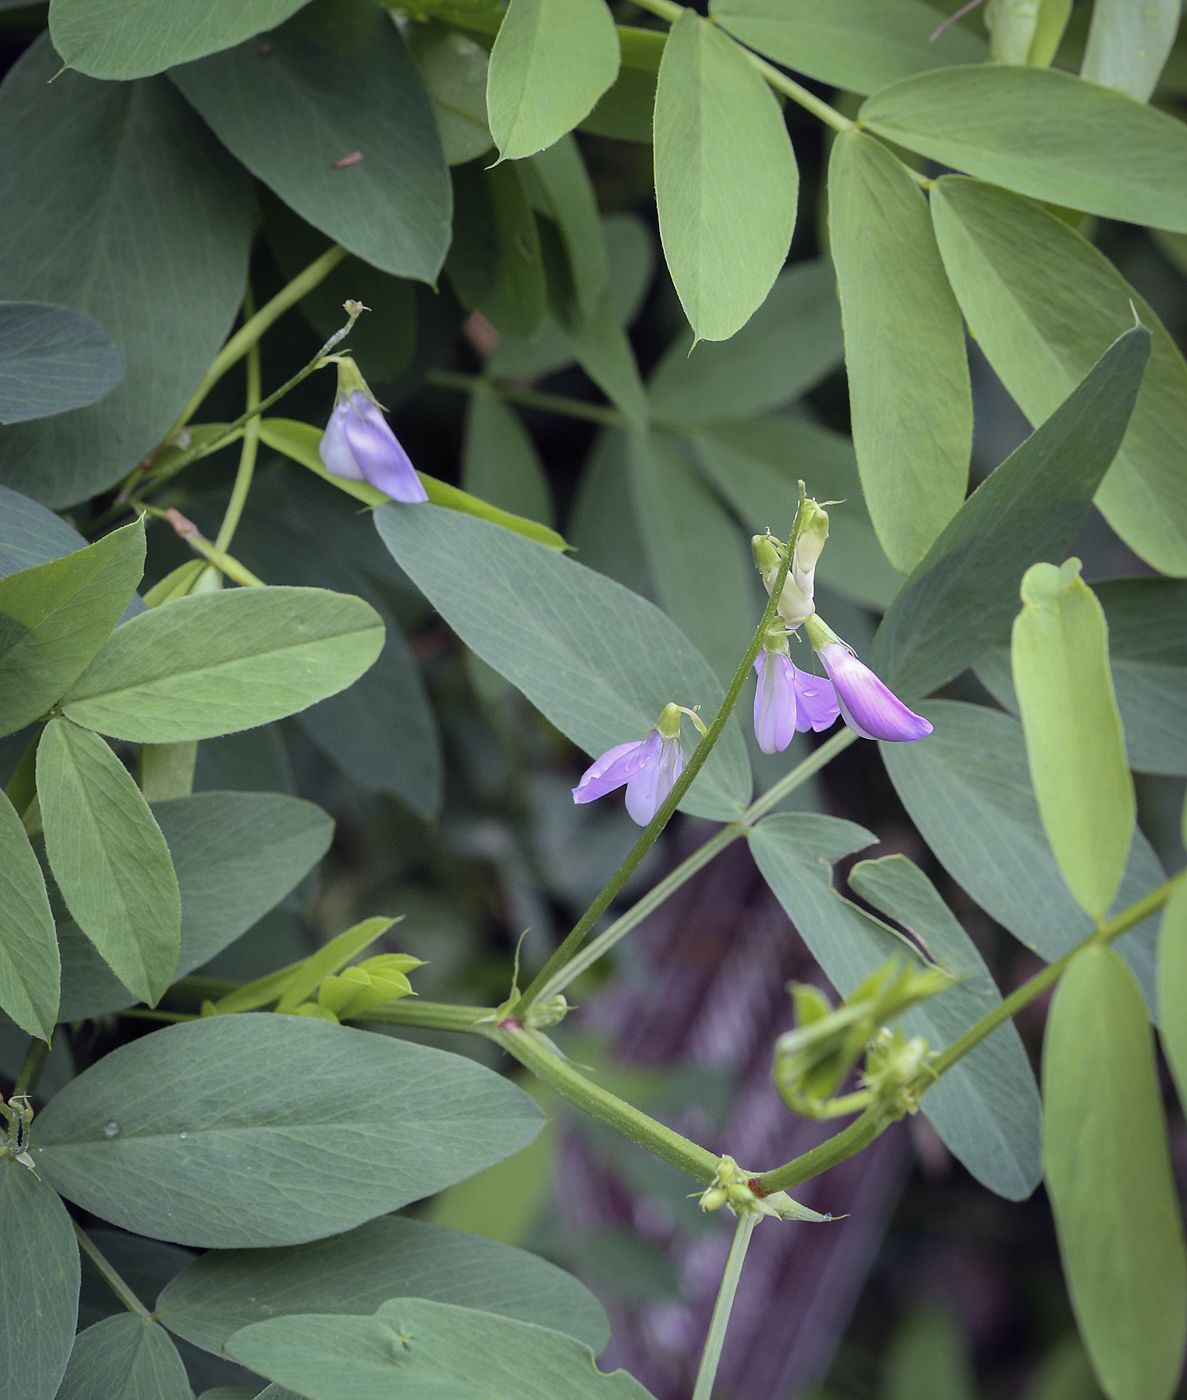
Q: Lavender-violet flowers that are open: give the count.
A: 4